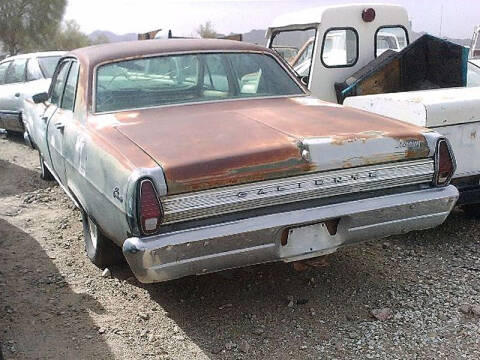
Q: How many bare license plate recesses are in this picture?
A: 1